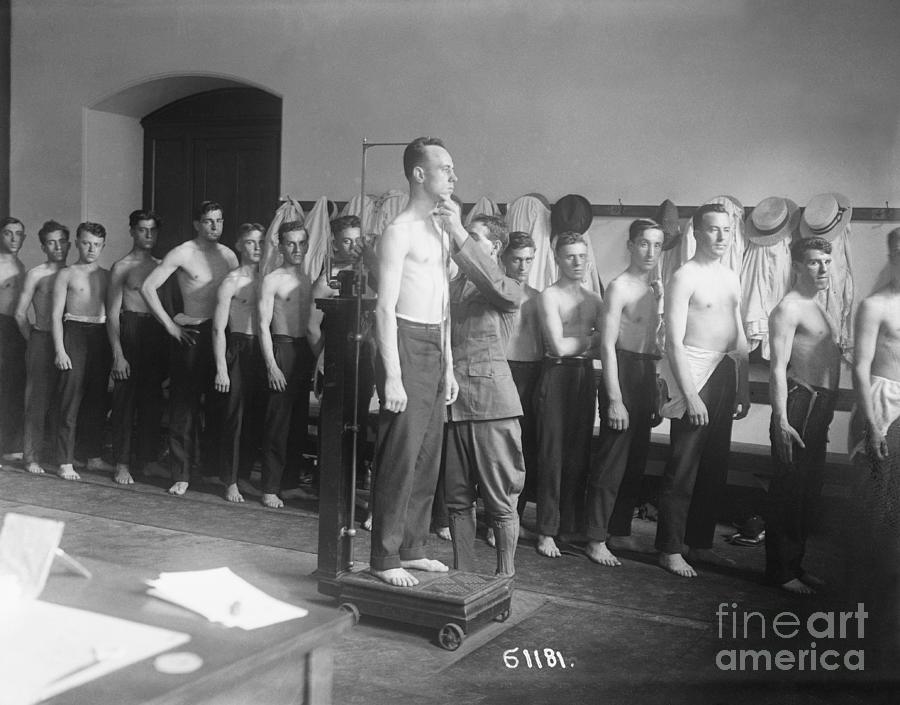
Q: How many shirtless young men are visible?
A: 15